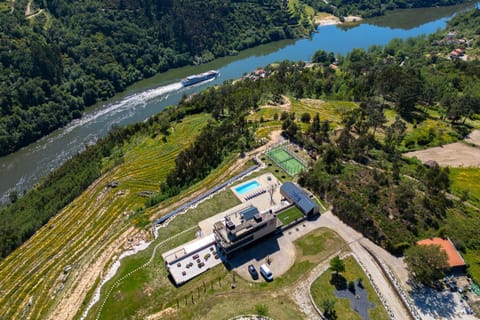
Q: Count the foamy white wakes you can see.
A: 1